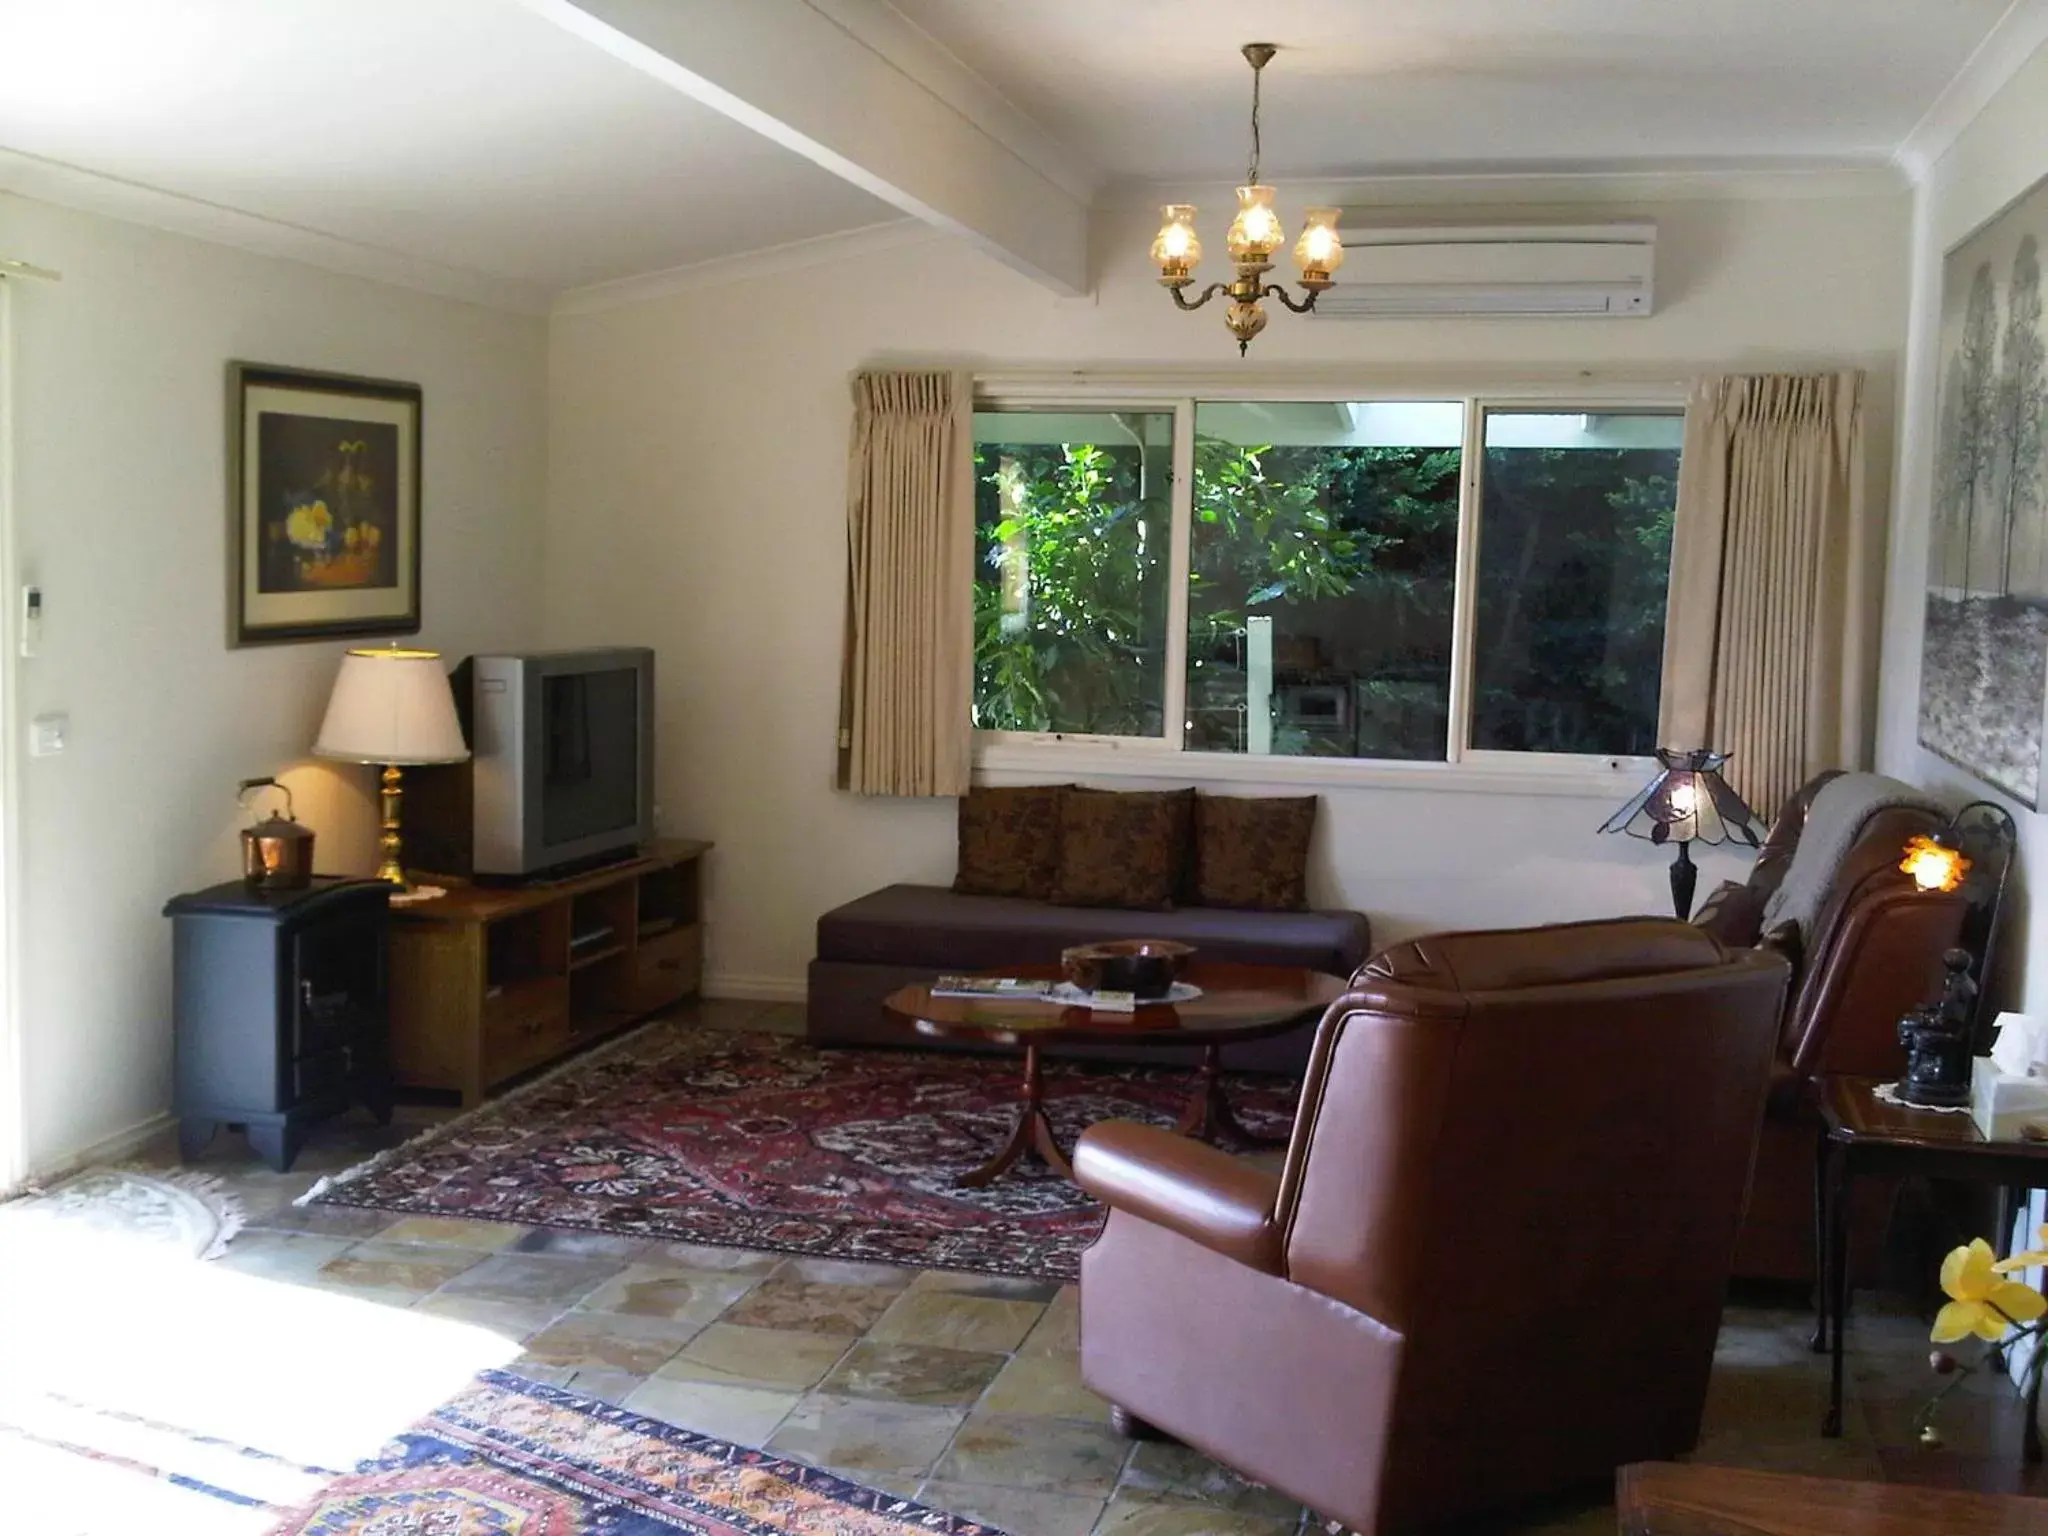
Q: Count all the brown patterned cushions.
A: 3